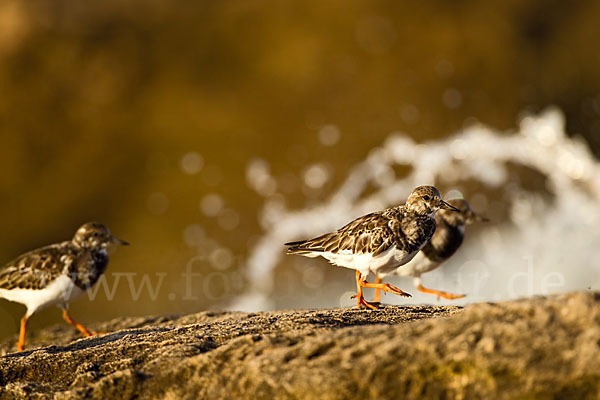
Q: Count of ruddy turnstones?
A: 3